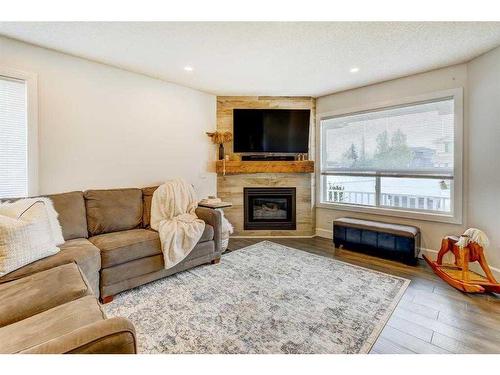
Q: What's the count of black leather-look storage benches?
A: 1